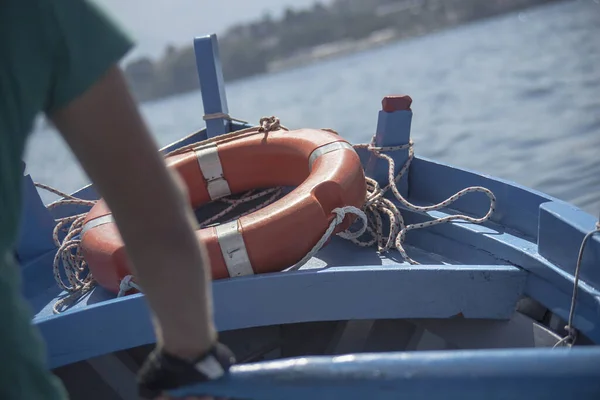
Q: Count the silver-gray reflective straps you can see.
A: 4